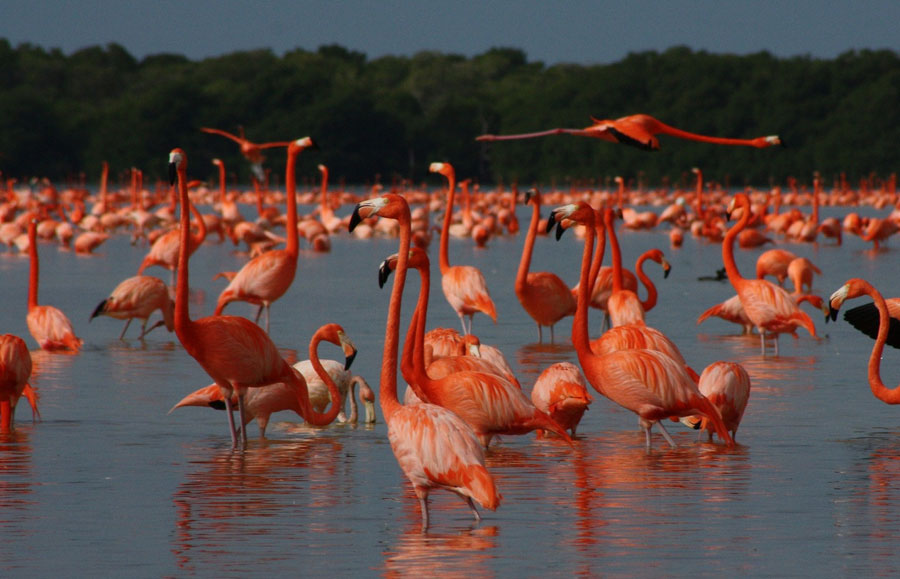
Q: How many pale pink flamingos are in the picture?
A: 1